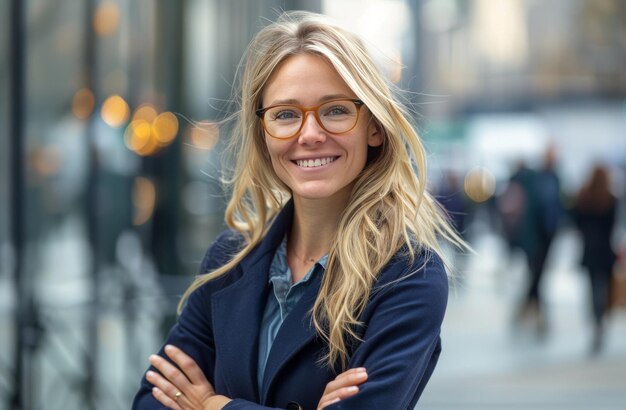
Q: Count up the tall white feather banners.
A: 0